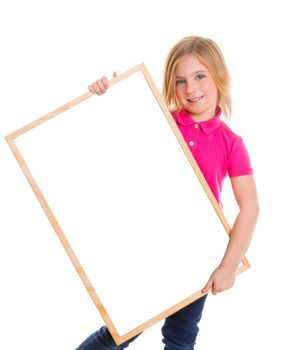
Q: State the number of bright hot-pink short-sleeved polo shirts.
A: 1